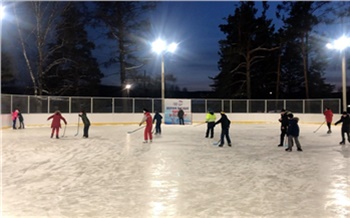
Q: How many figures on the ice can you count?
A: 13